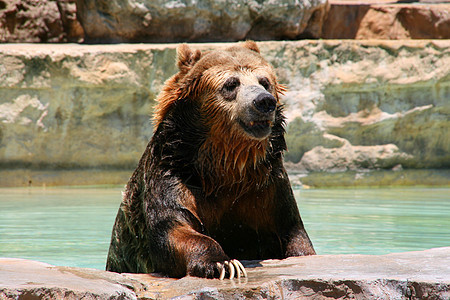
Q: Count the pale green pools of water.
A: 1